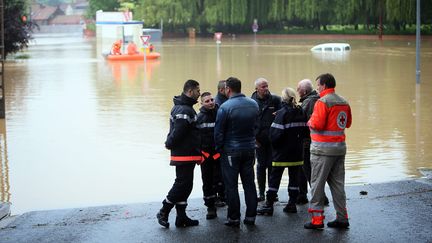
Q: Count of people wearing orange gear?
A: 3